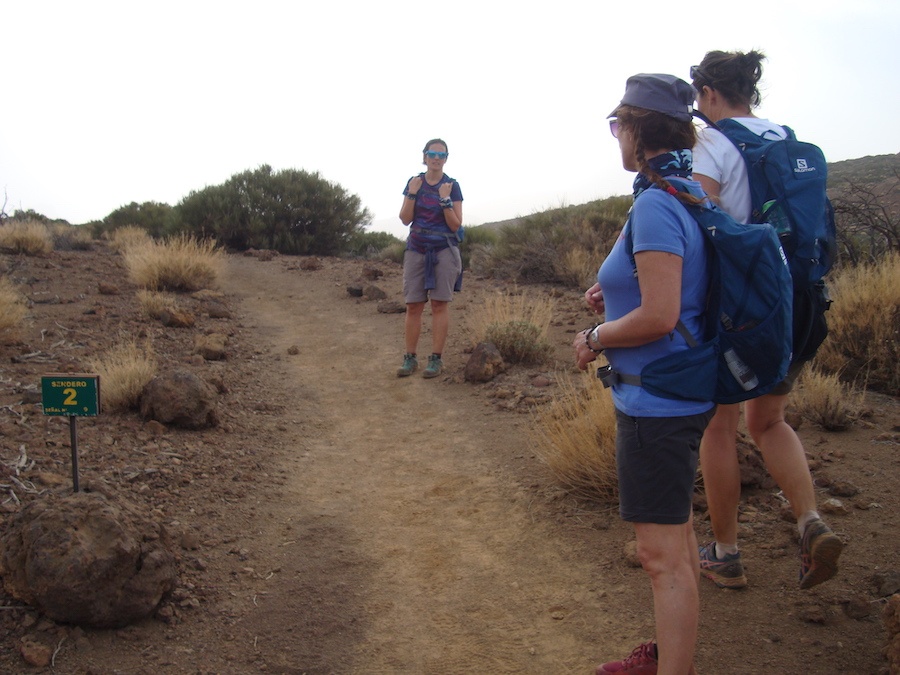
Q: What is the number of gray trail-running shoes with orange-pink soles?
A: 2